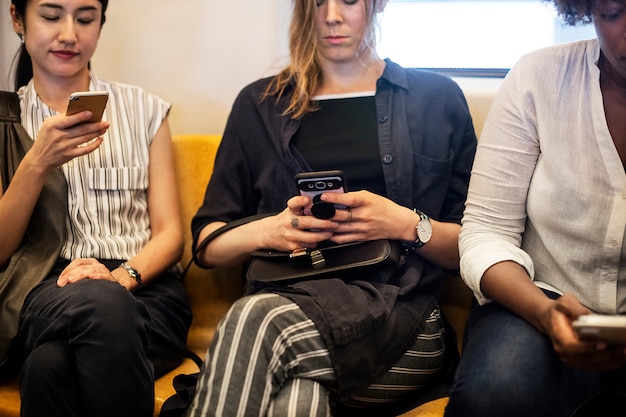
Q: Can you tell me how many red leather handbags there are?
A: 0